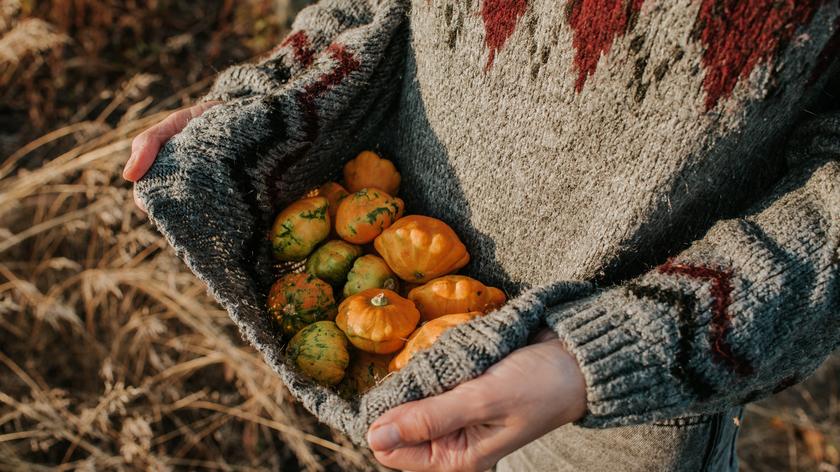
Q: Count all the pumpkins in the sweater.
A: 13